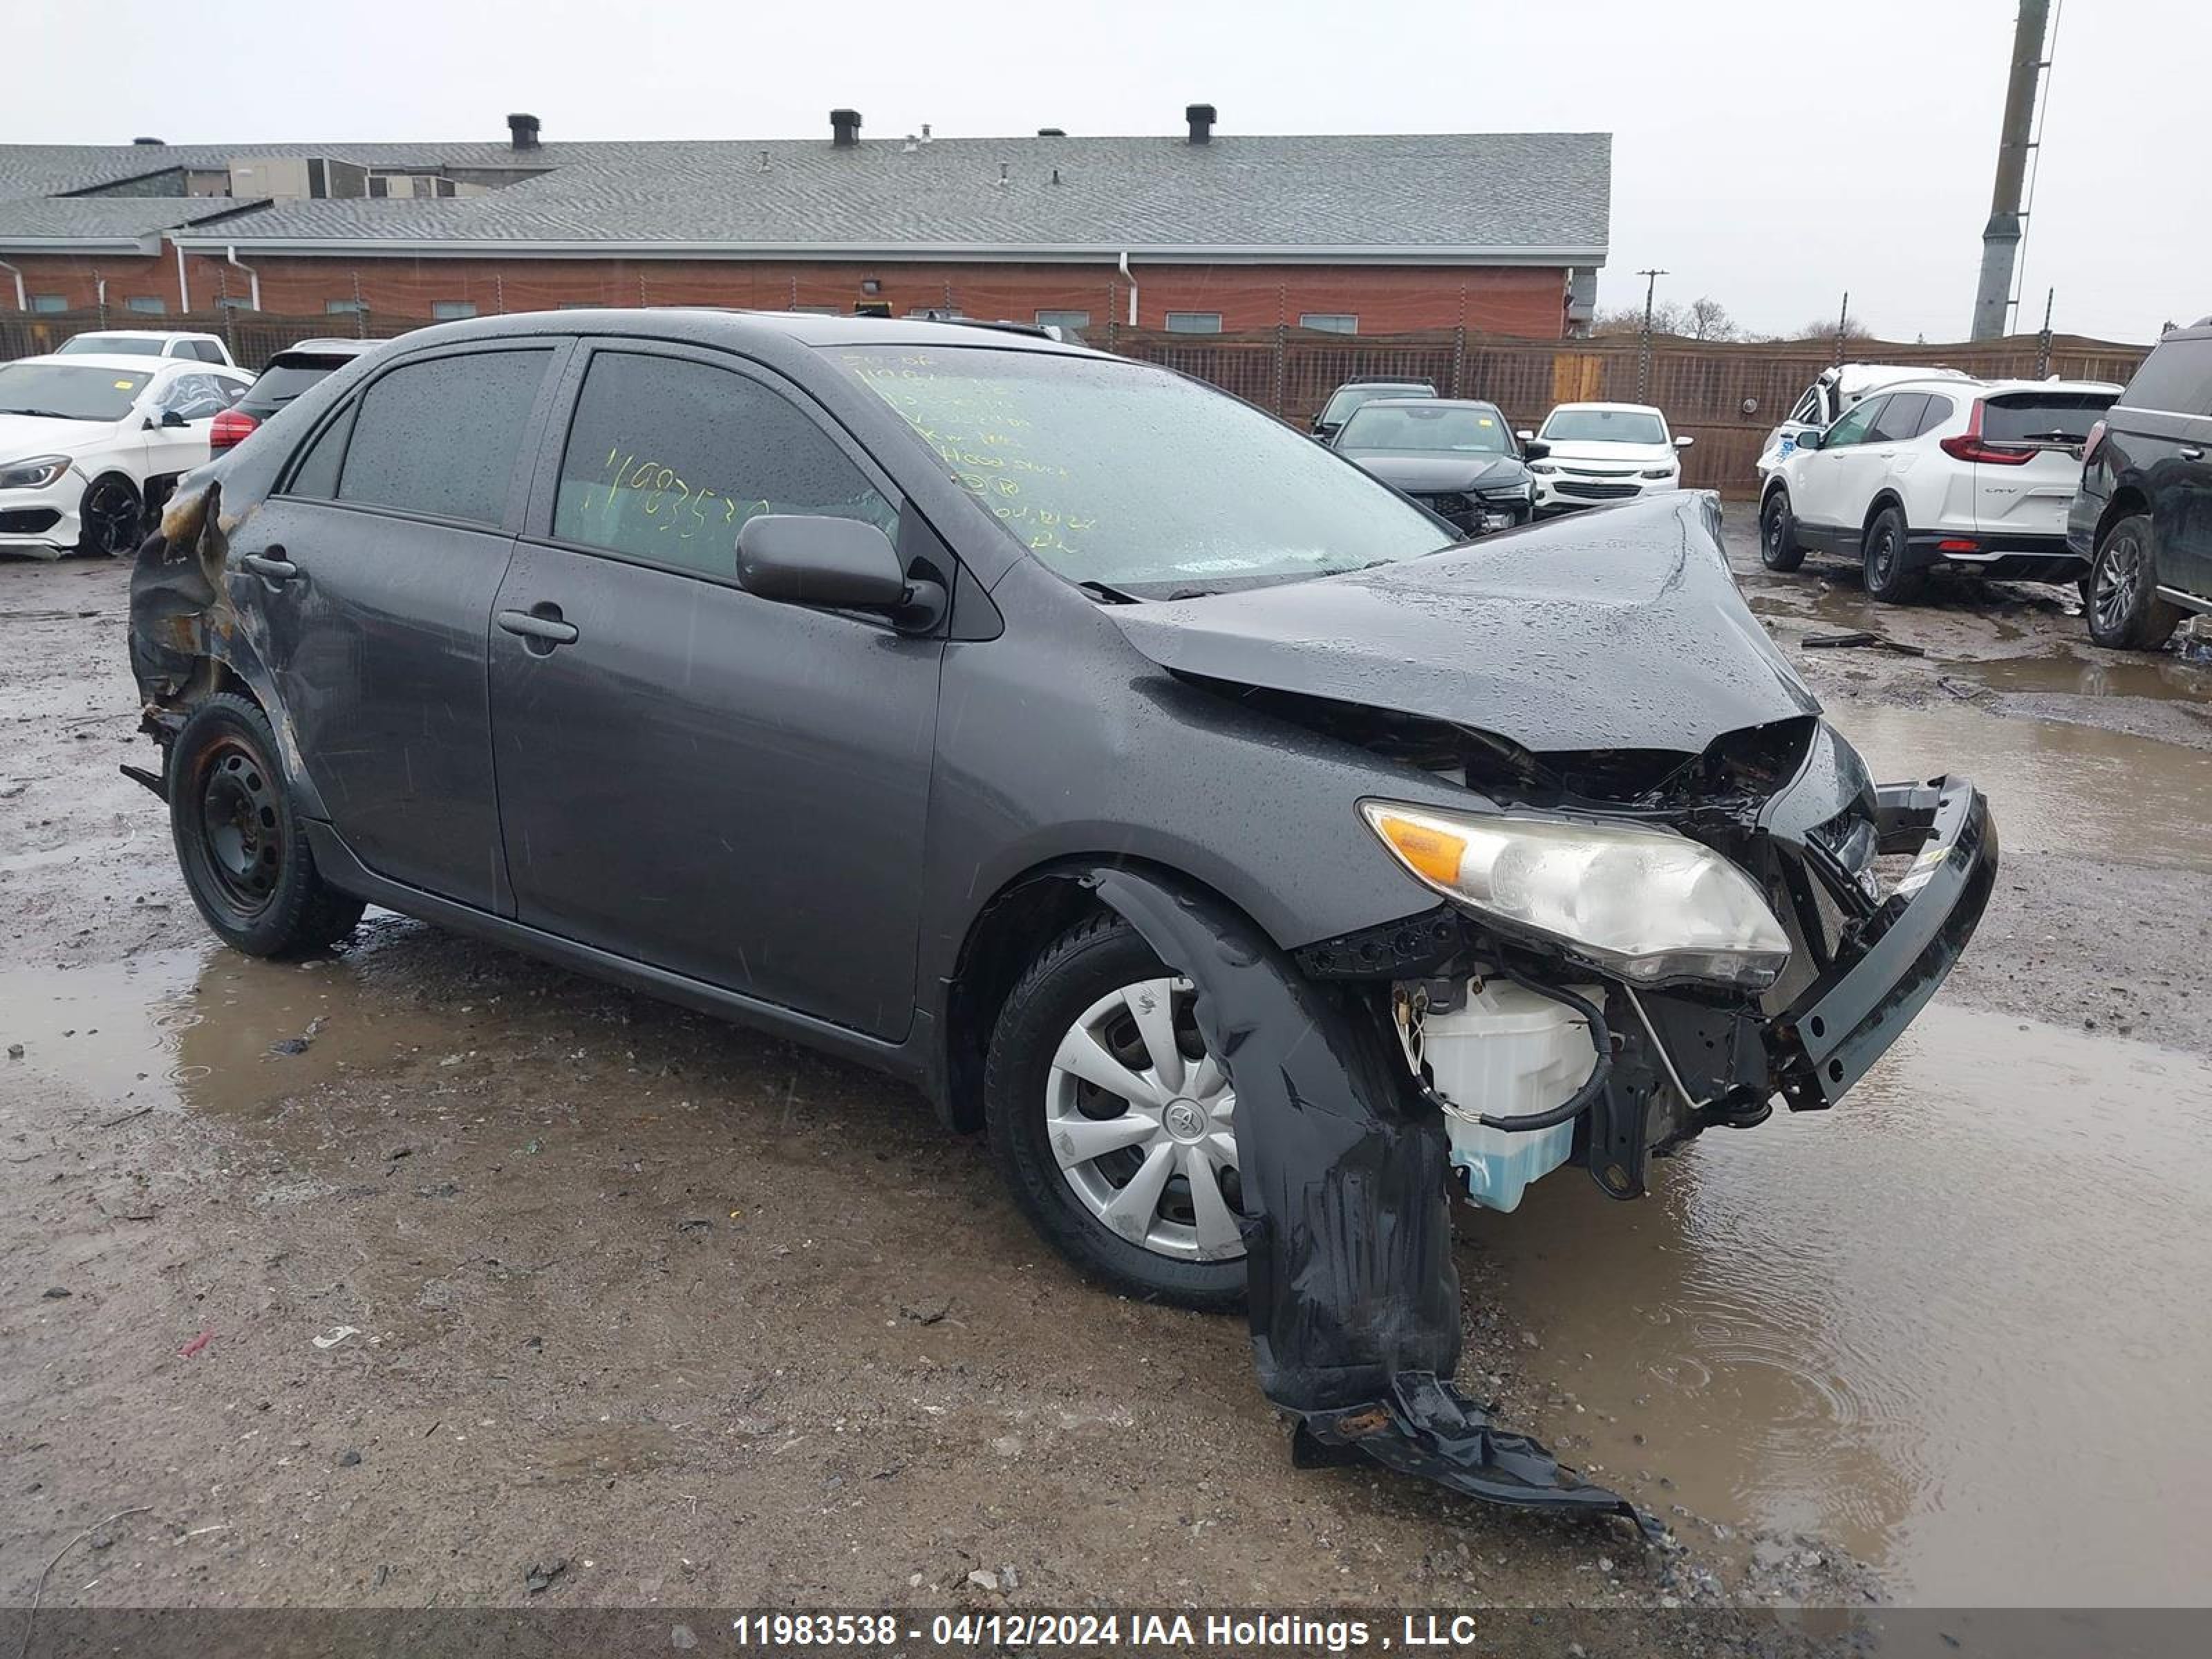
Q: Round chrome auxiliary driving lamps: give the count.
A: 0